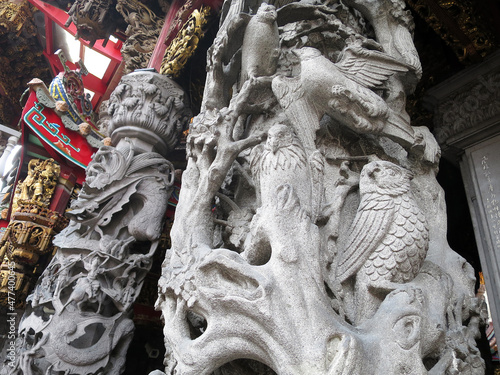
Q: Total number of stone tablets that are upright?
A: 1